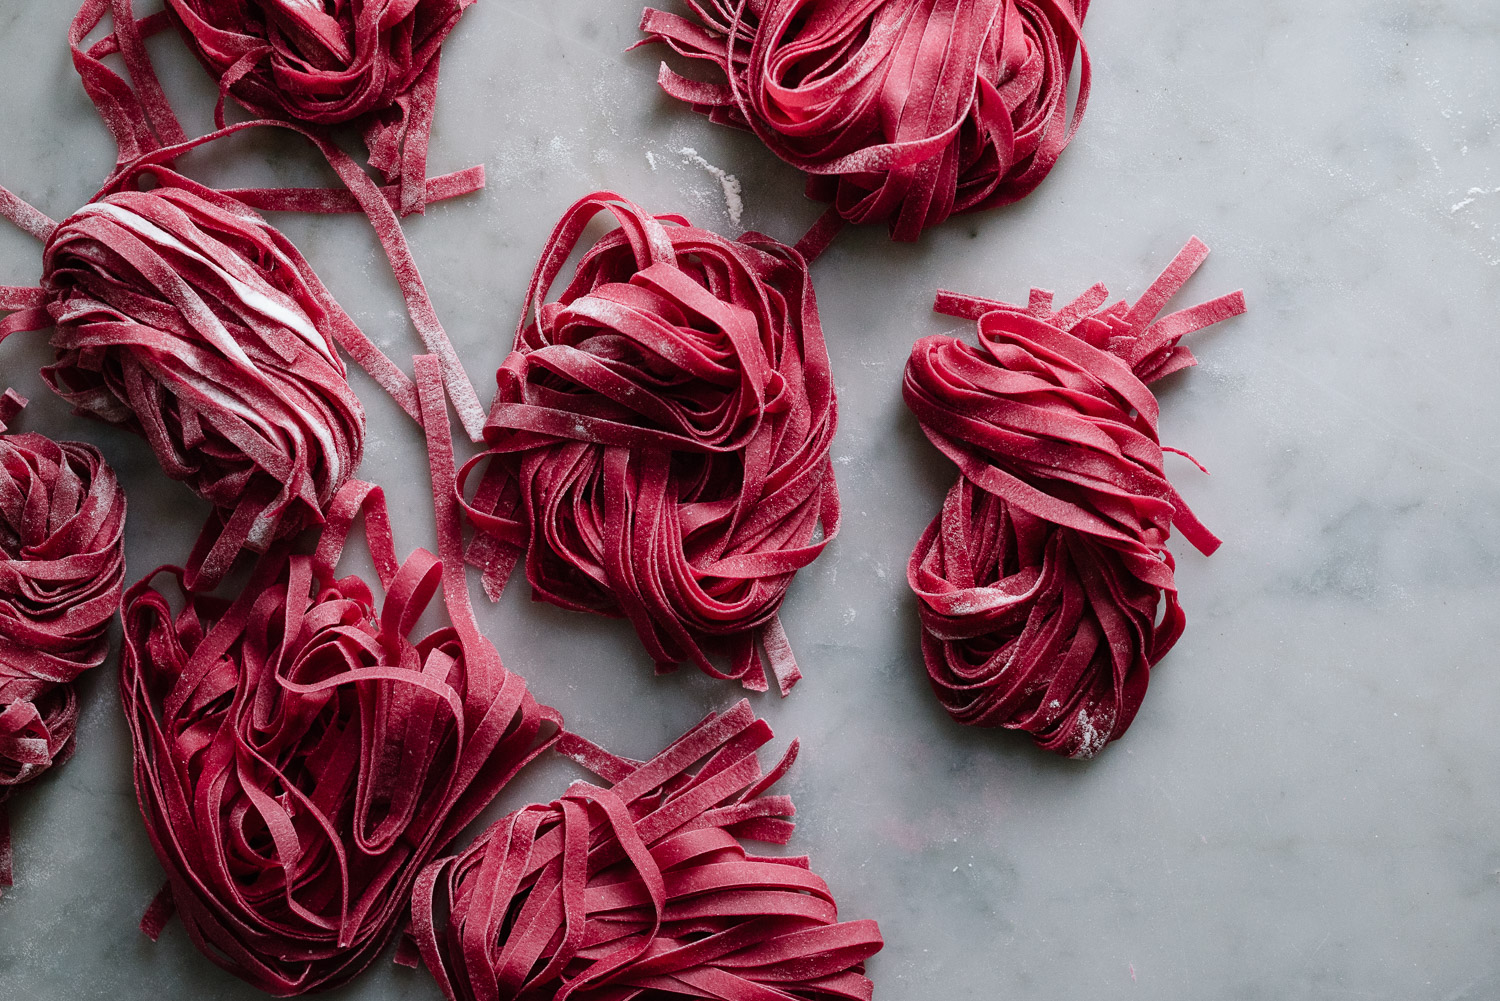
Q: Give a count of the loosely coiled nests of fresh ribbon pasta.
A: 8